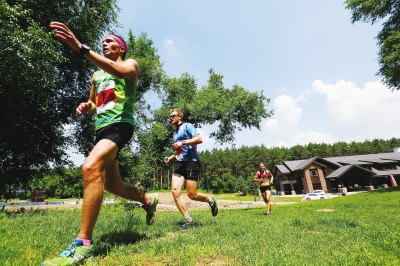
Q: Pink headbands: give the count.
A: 1